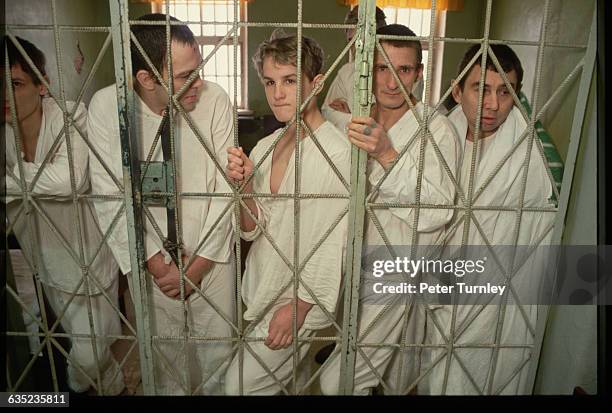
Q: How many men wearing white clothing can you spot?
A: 6